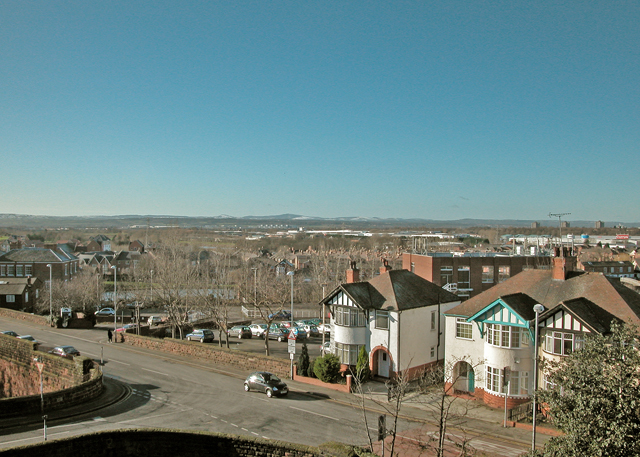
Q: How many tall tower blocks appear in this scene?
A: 3